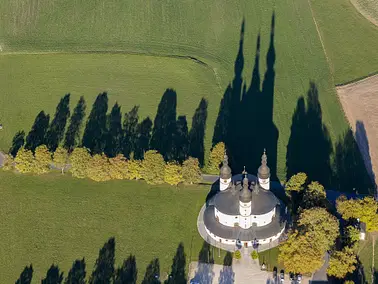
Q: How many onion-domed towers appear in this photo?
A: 3